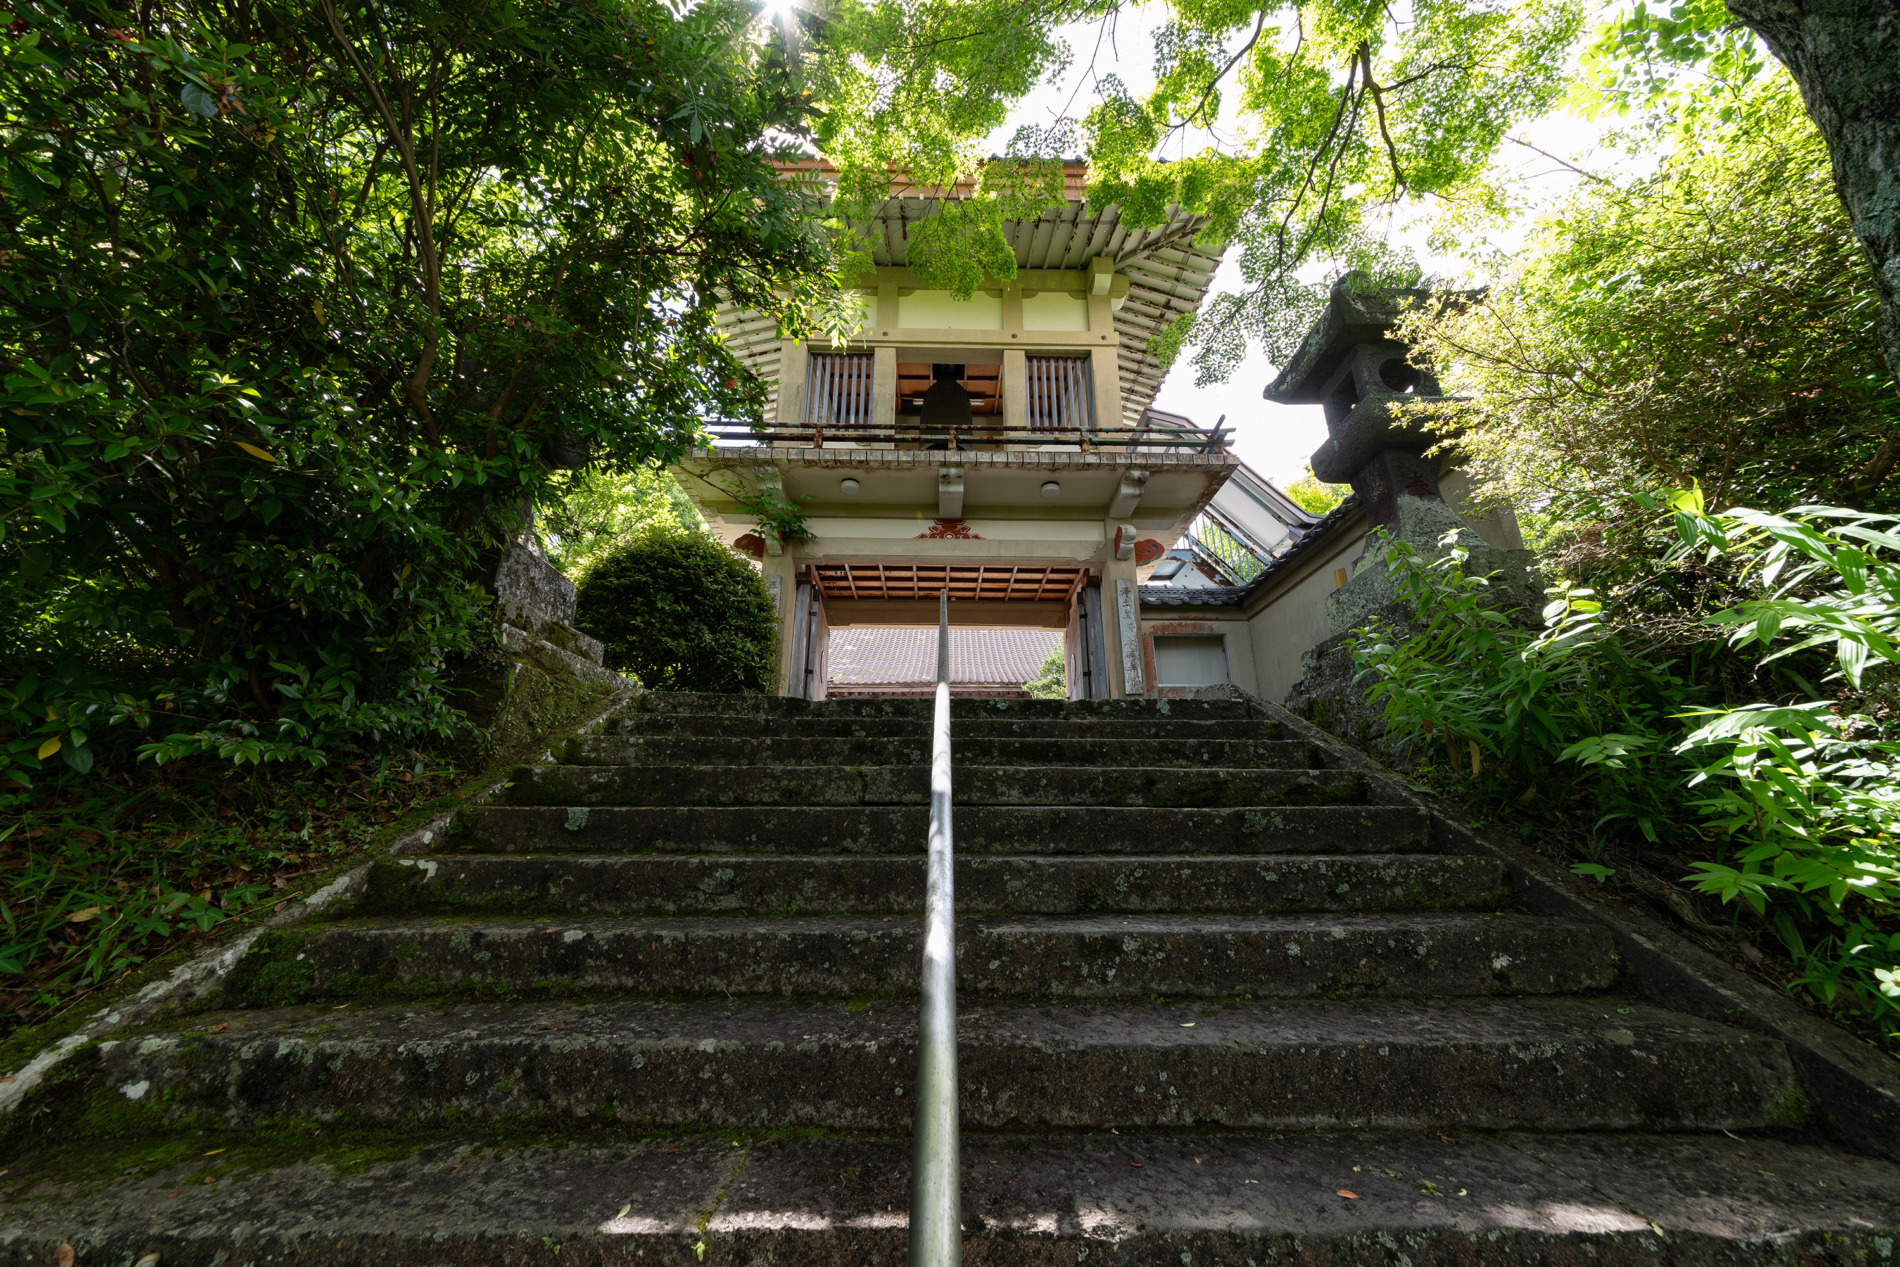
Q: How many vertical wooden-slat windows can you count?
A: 2